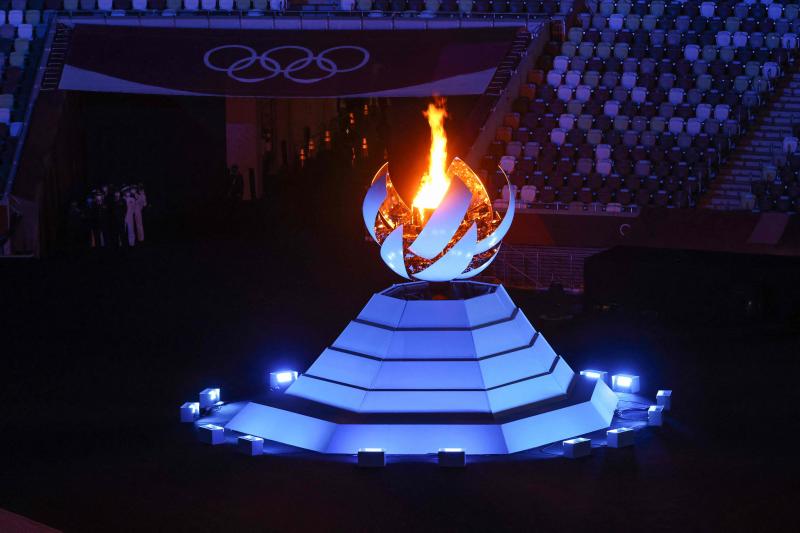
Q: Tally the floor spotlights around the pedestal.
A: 13